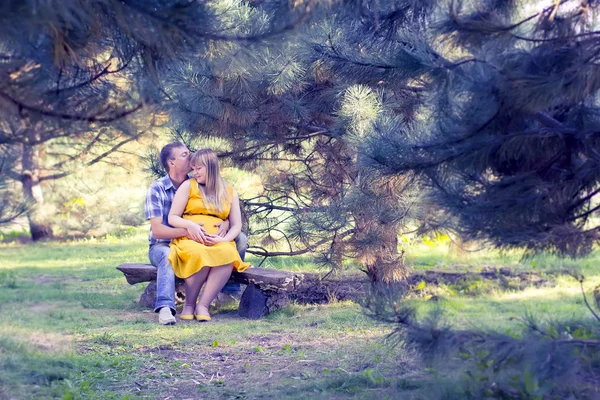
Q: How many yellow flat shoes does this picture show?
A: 2